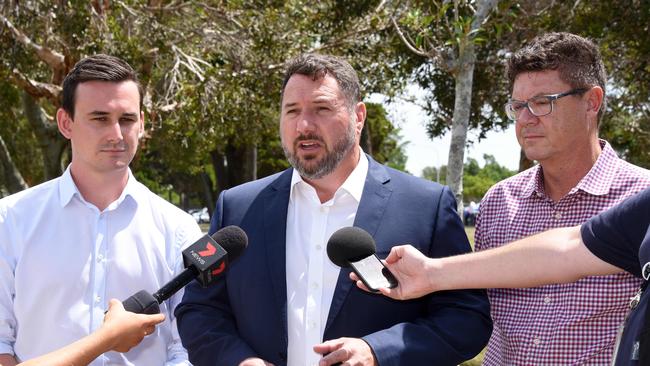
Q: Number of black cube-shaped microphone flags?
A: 1